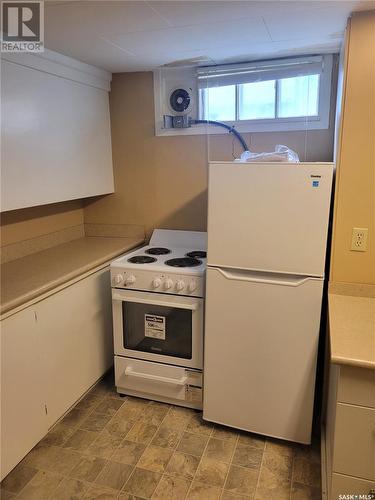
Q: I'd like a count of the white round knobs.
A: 6